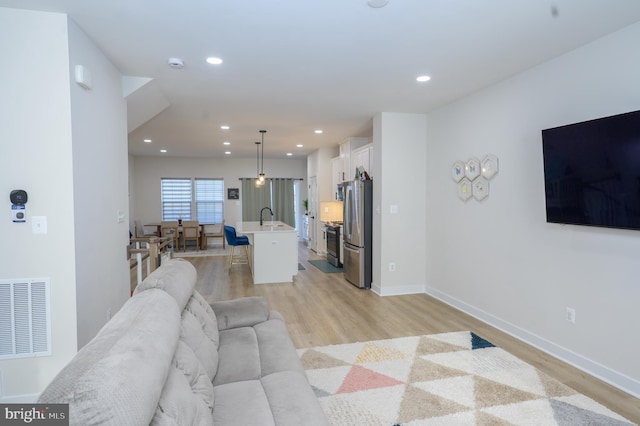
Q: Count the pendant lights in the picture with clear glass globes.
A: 2